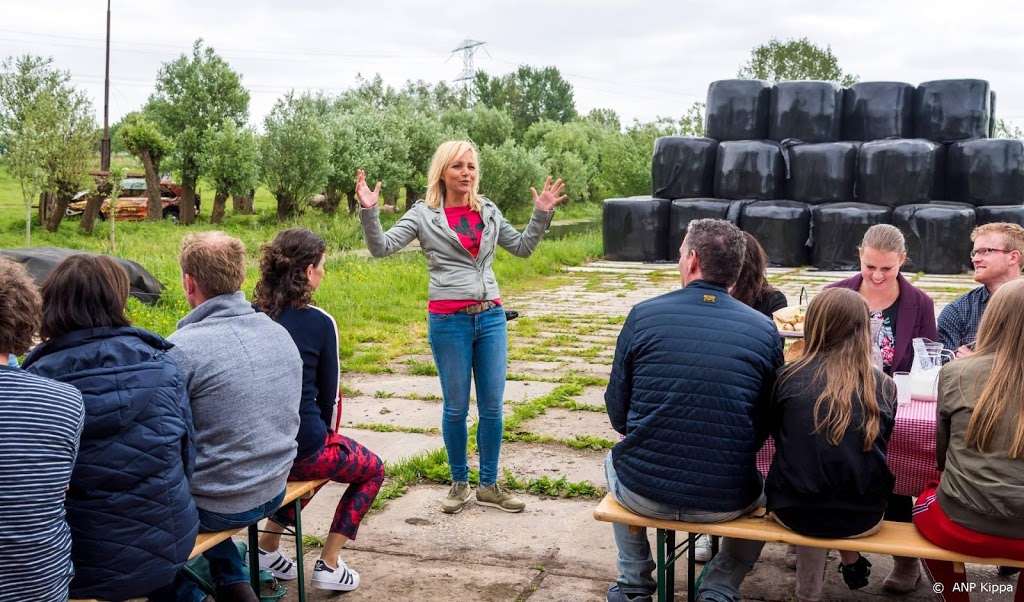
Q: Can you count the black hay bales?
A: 15